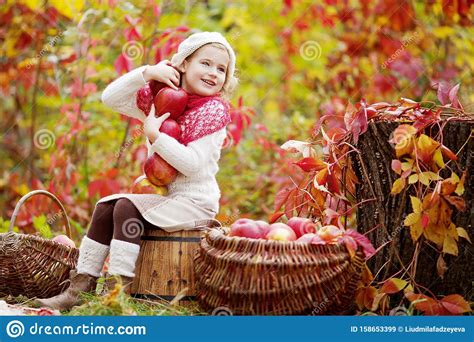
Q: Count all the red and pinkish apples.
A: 12